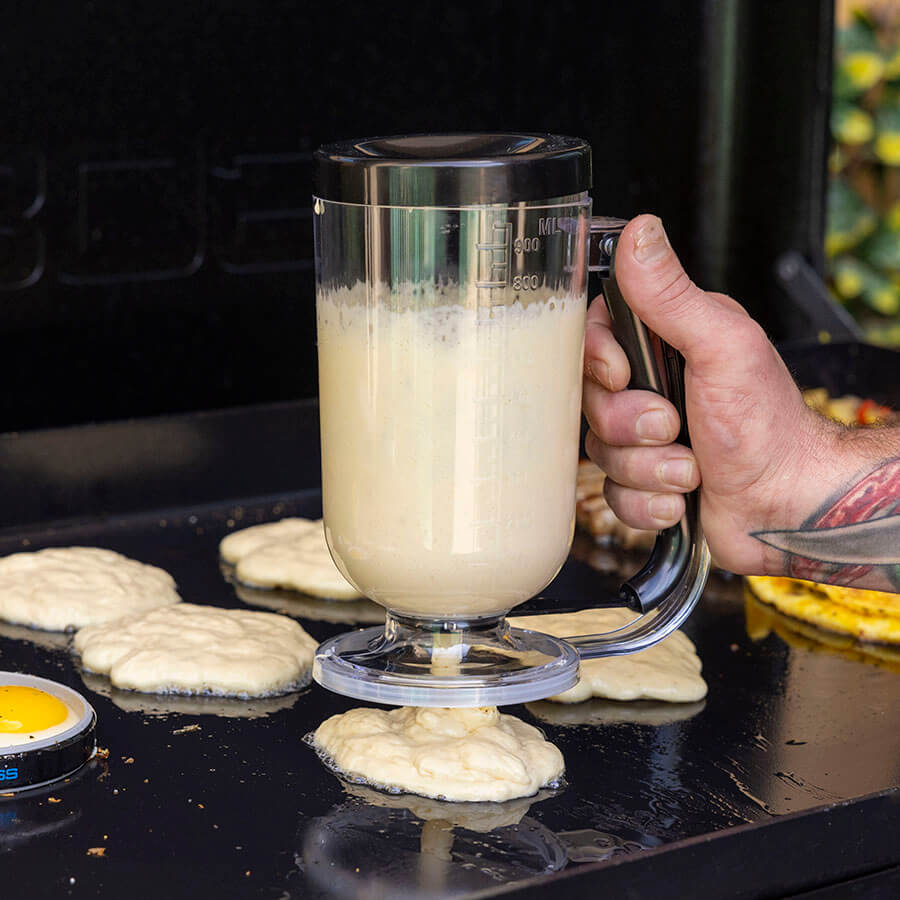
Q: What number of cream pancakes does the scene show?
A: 5